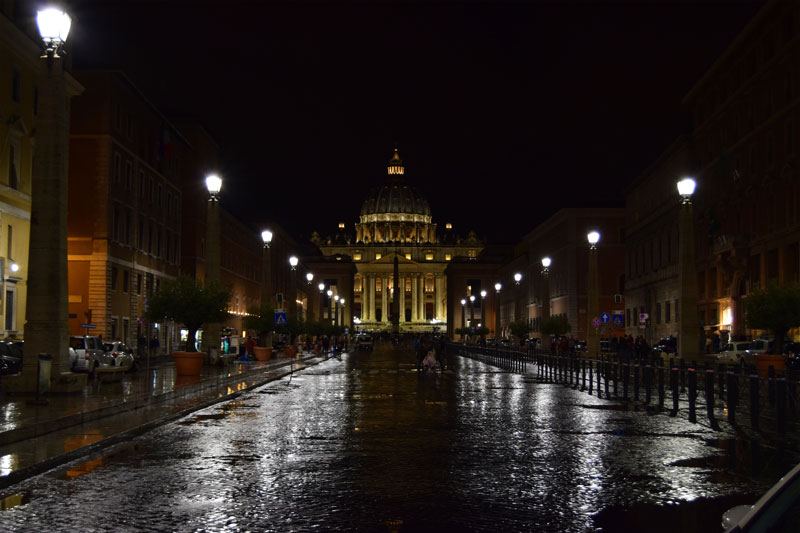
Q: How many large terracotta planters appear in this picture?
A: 4